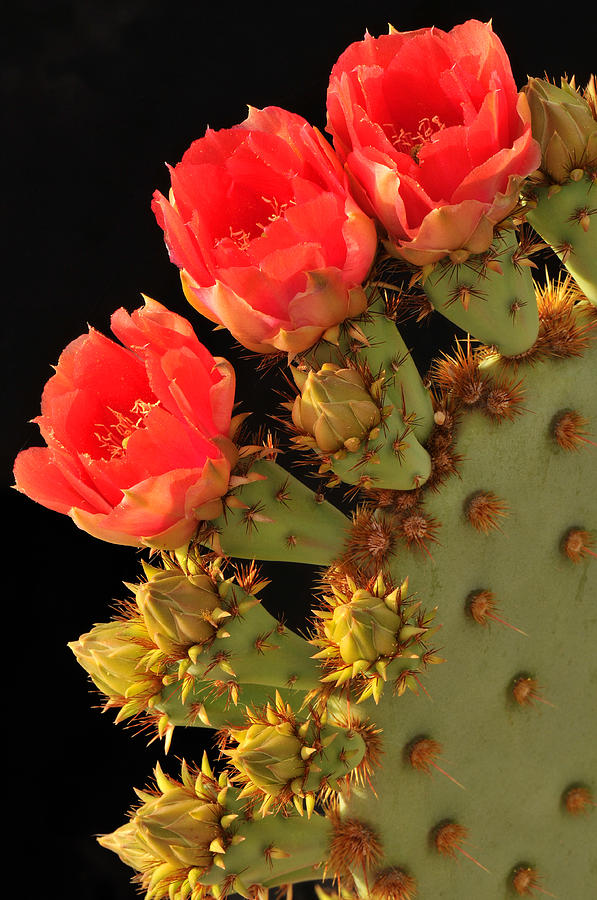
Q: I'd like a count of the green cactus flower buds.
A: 8